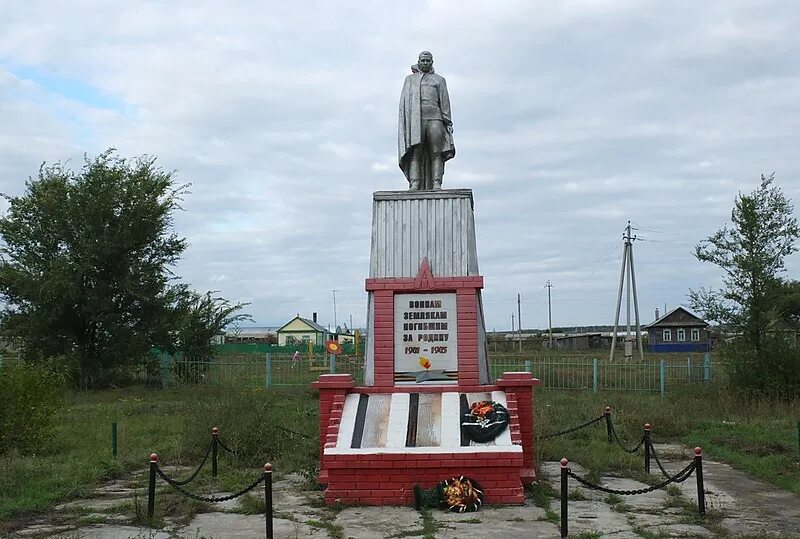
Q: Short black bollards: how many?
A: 7